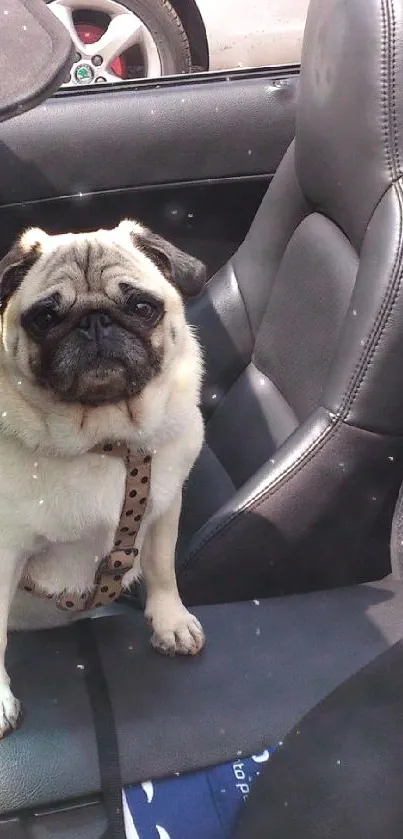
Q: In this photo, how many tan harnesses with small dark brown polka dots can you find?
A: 1